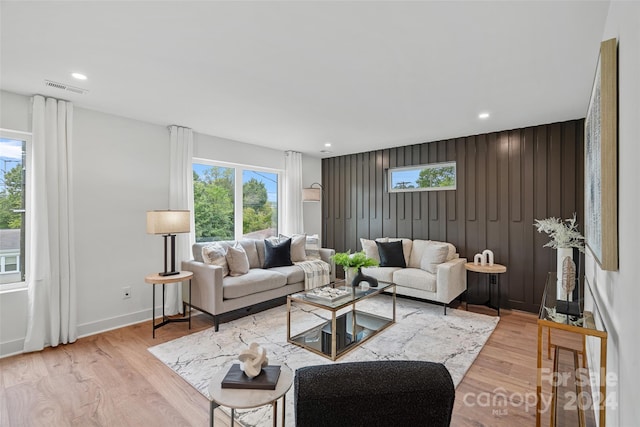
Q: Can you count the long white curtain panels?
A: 3